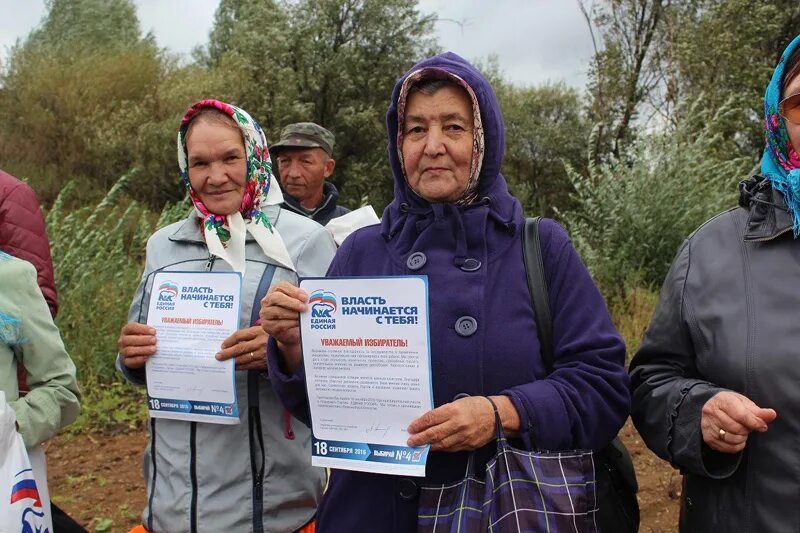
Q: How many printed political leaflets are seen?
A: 2